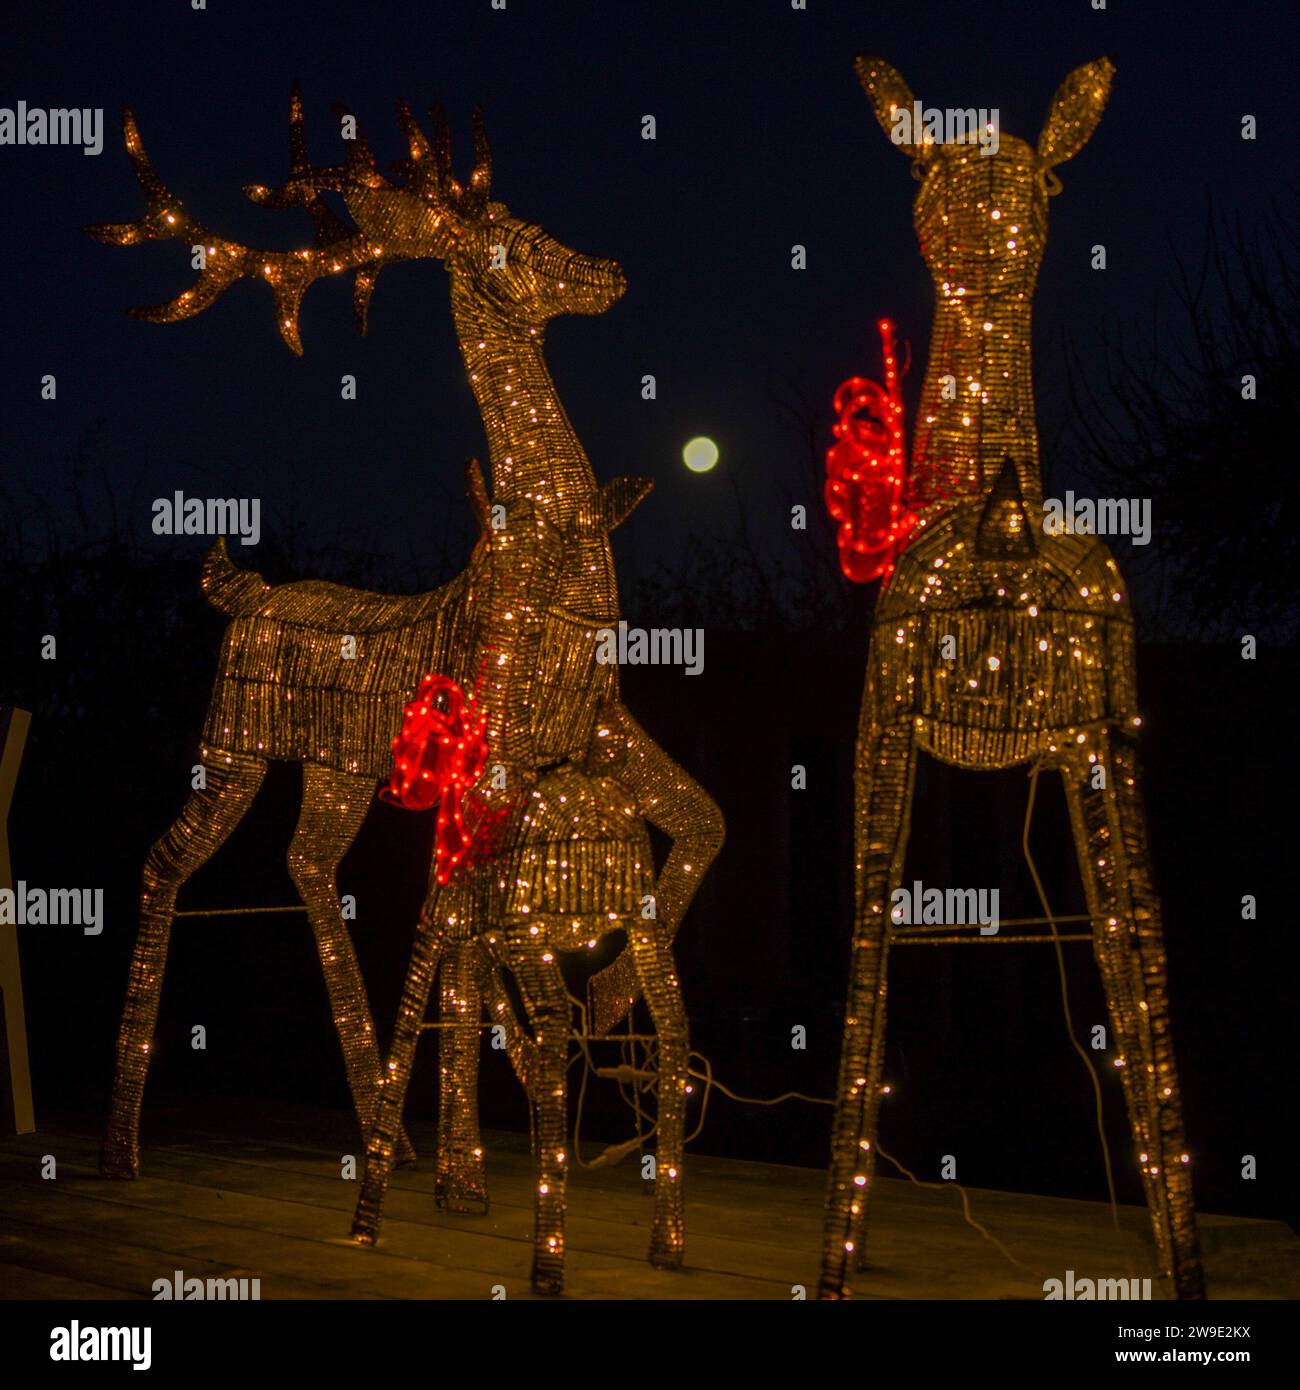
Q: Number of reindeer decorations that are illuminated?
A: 3